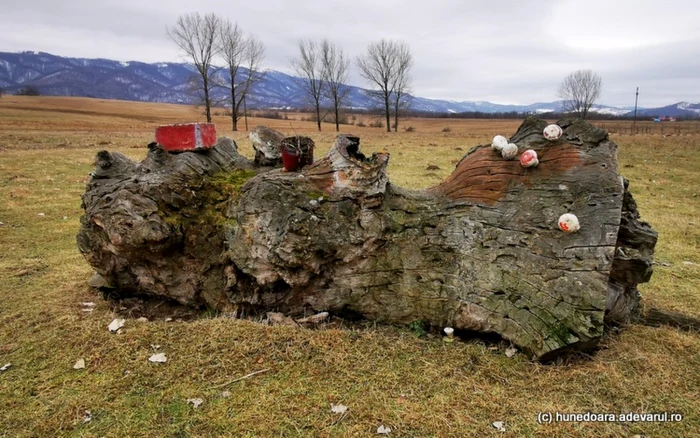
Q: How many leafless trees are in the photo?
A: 7